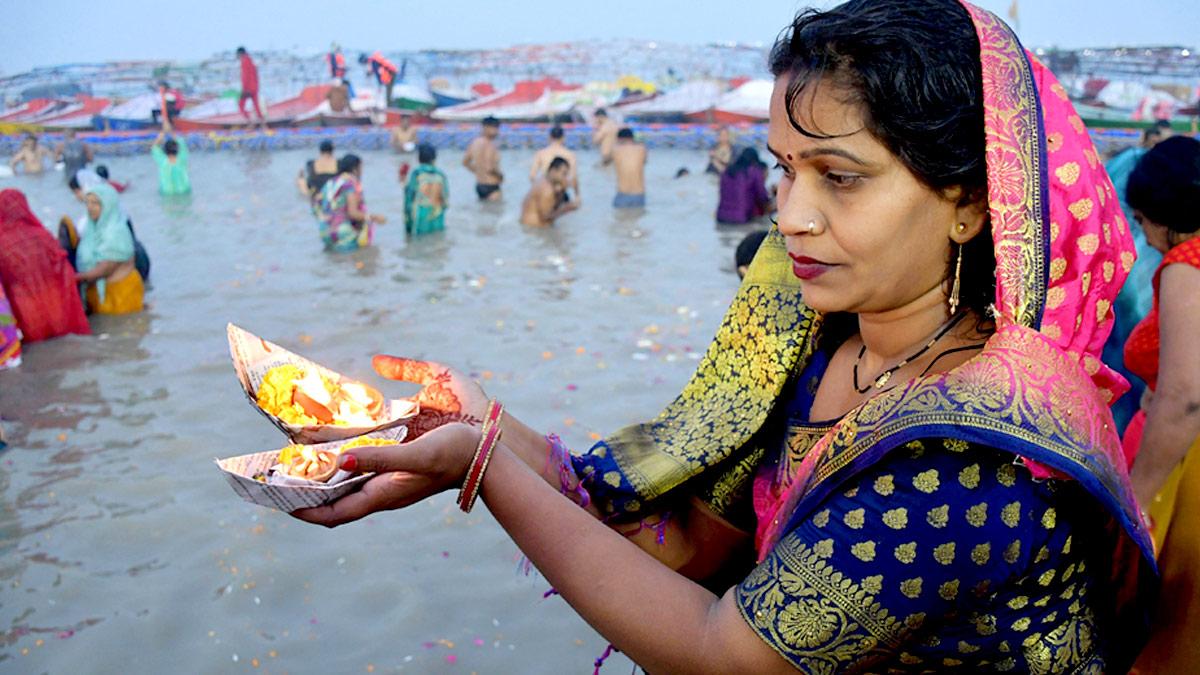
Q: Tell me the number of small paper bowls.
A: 2